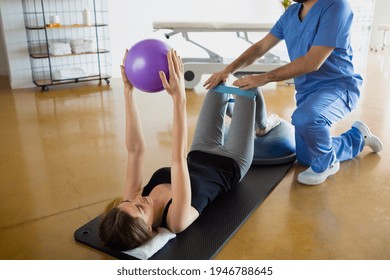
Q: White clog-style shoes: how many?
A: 2